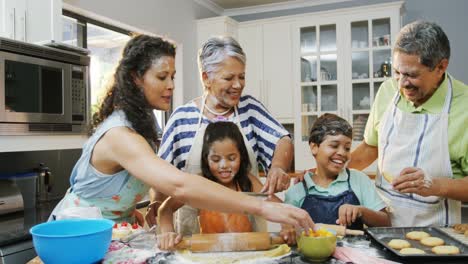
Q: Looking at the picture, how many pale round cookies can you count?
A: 5